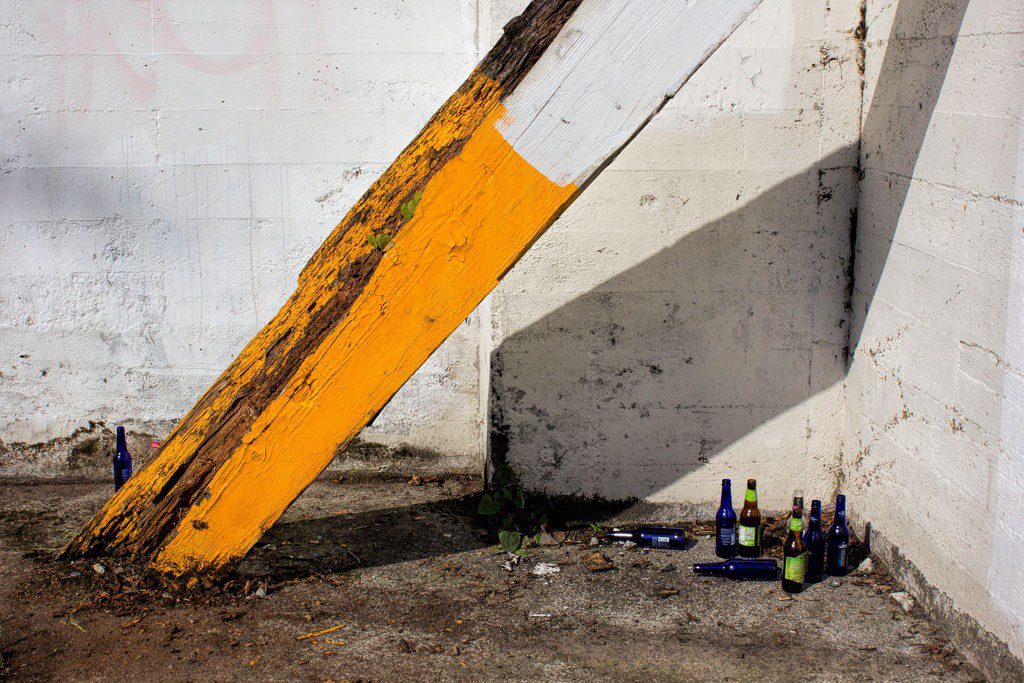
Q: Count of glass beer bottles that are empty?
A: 9